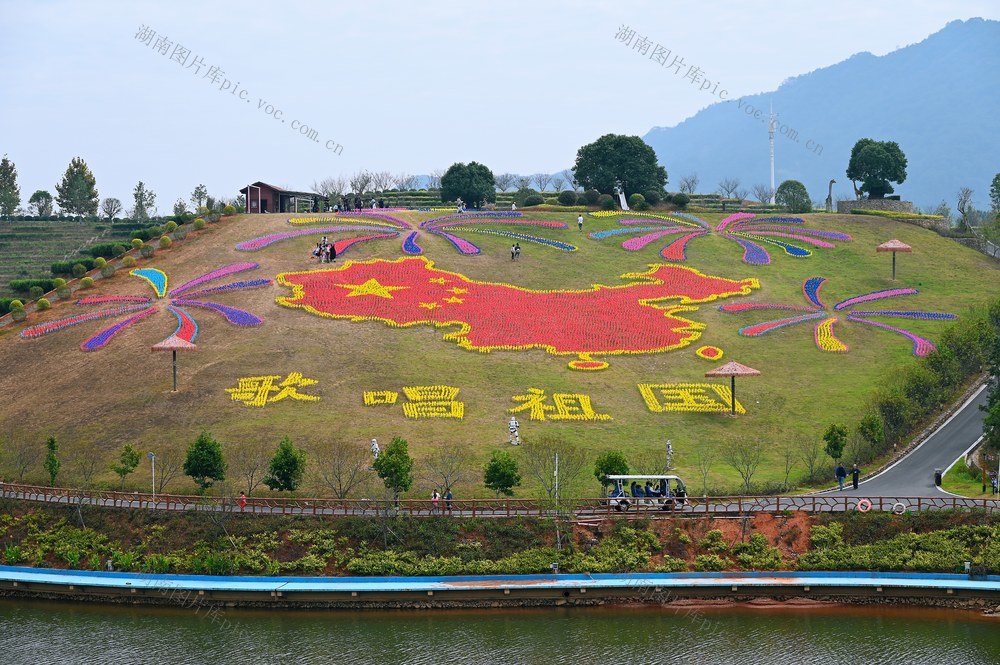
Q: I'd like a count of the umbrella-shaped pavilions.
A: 3